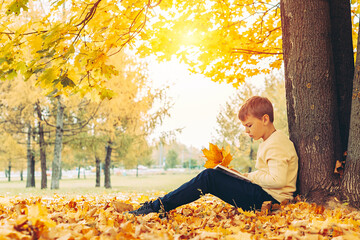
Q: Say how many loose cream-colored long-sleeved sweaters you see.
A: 1